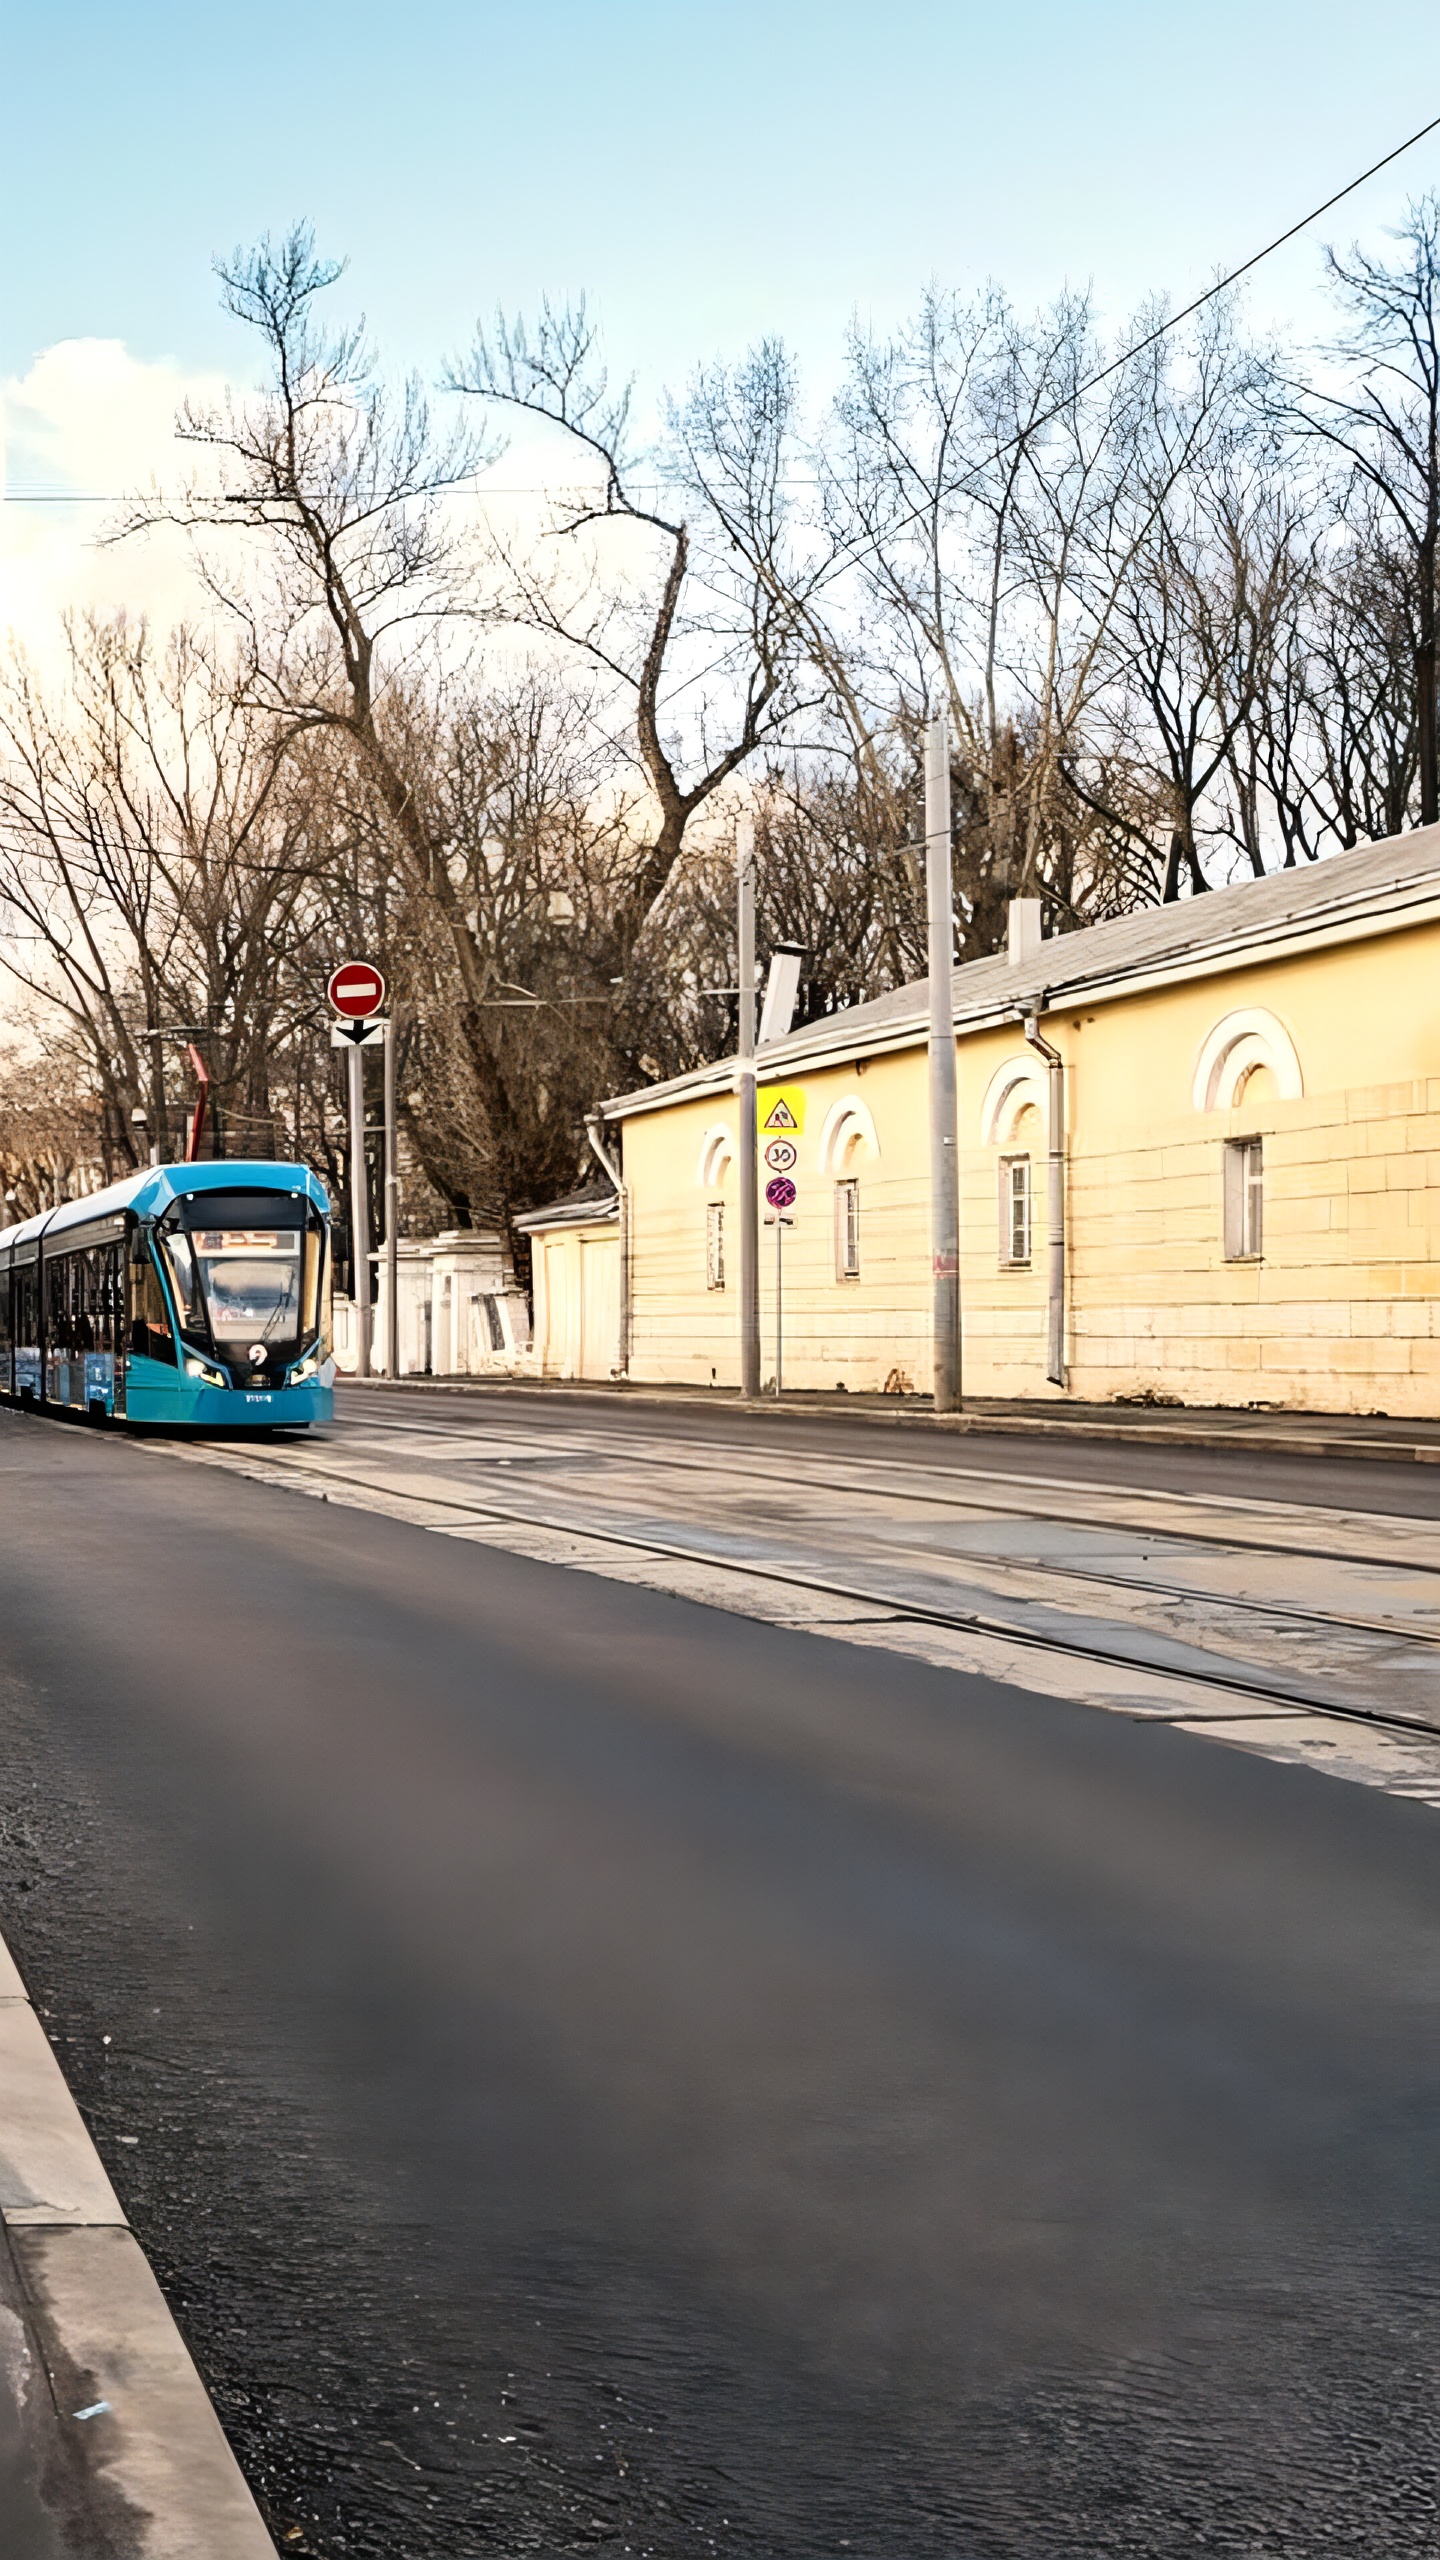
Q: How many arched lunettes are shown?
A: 4